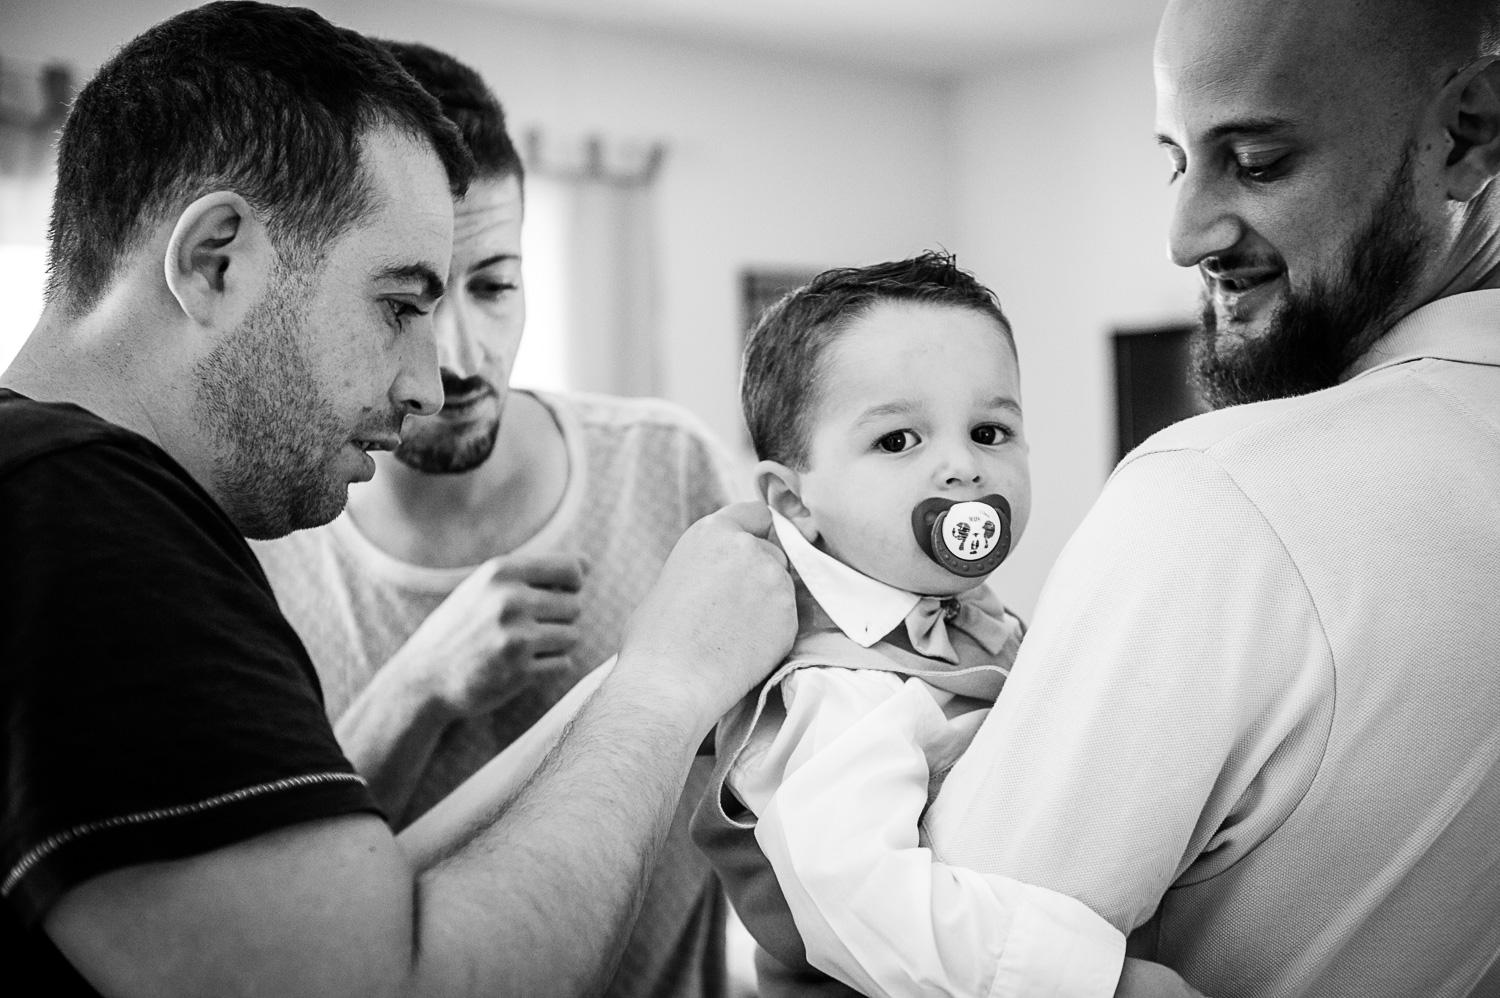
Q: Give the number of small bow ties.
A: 1